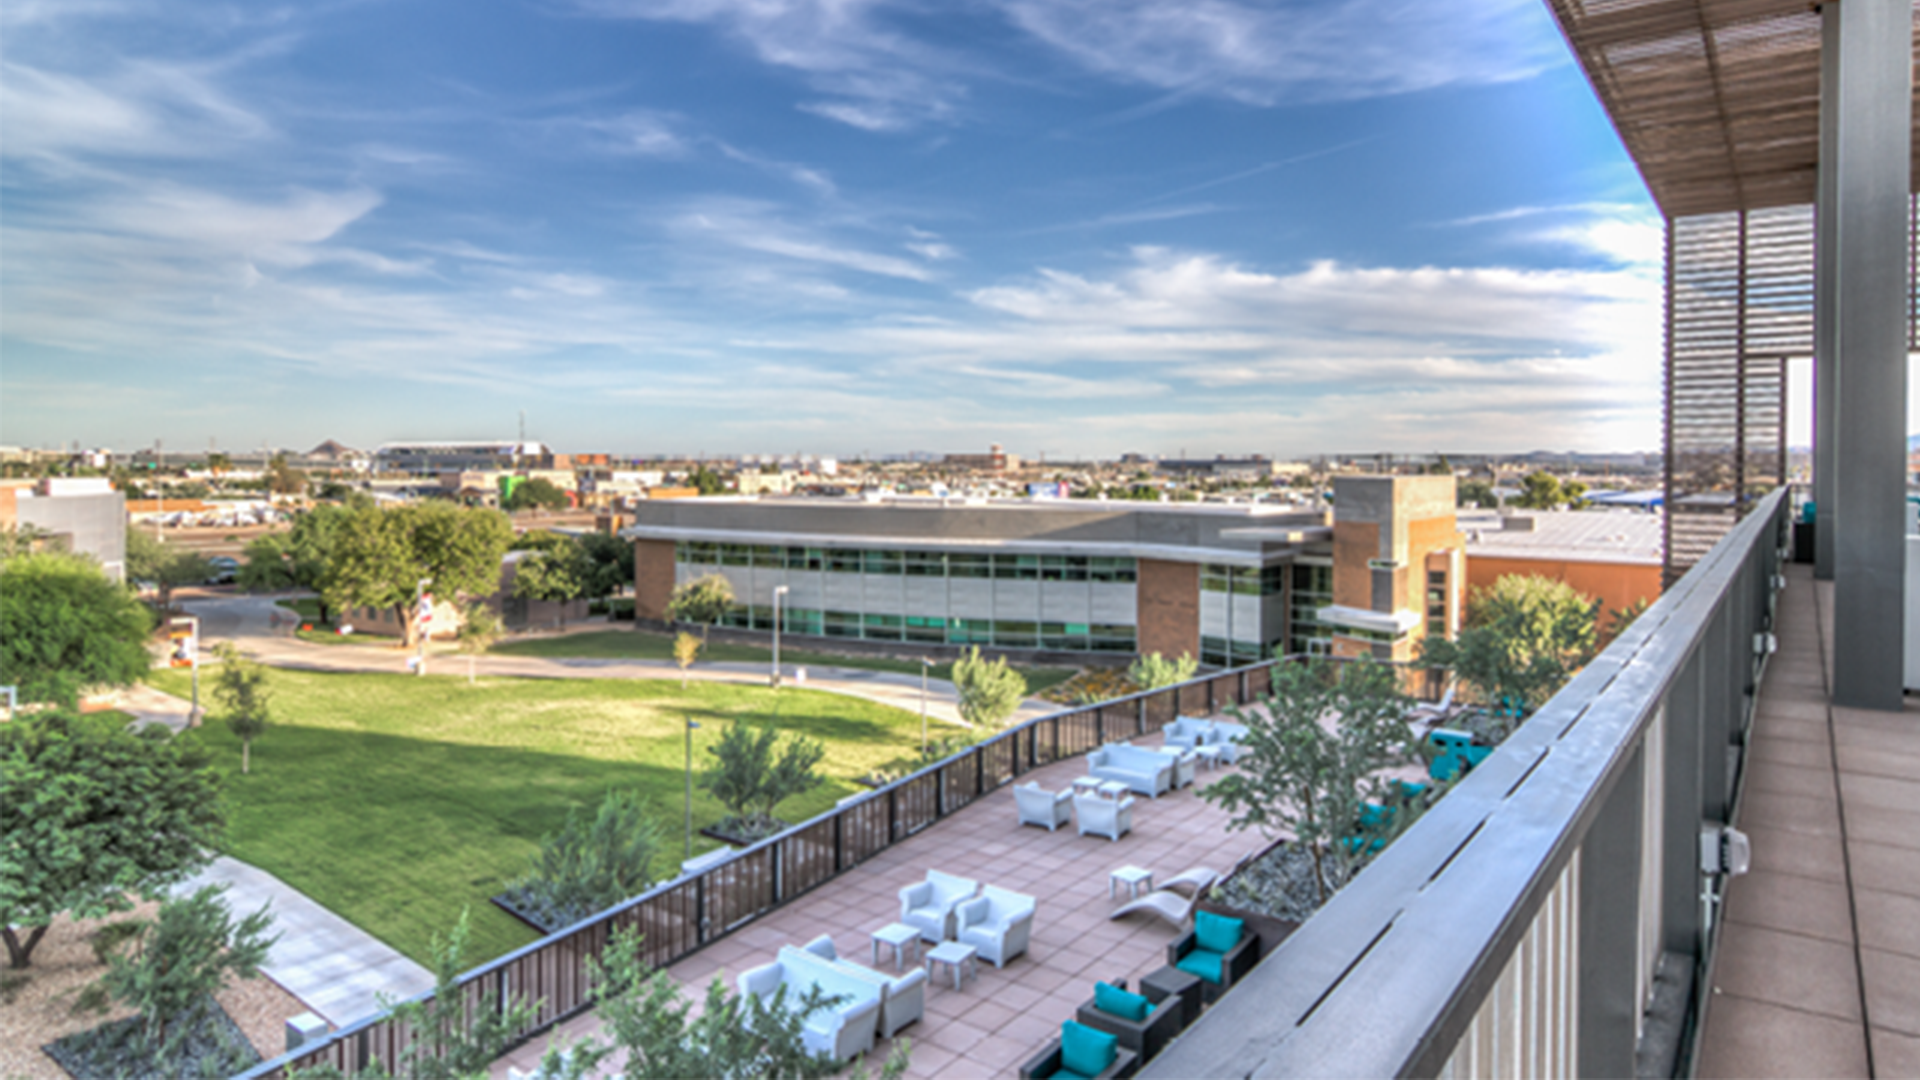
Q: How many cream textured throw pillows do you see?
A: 0